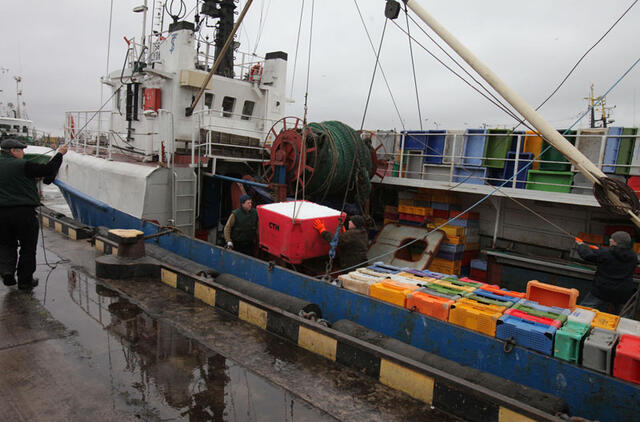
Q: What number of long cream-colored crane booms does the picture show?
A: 1